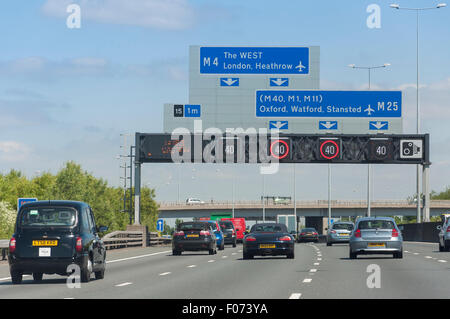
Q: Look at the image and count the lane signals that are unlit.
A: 2